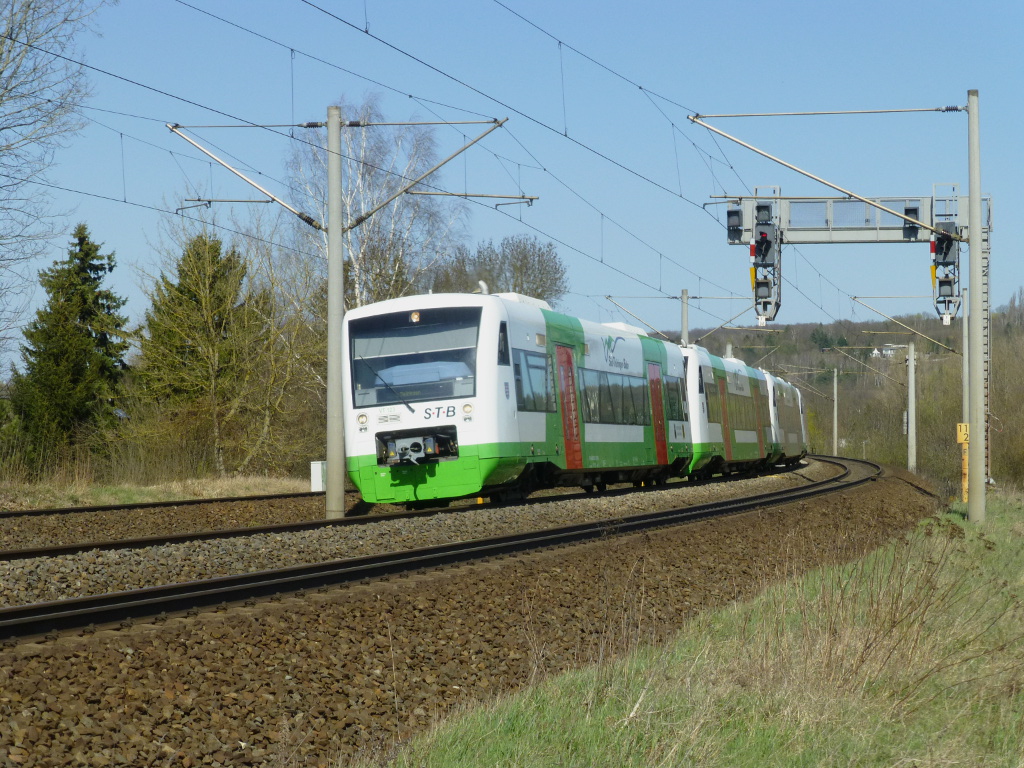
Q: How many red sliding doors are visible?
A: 4